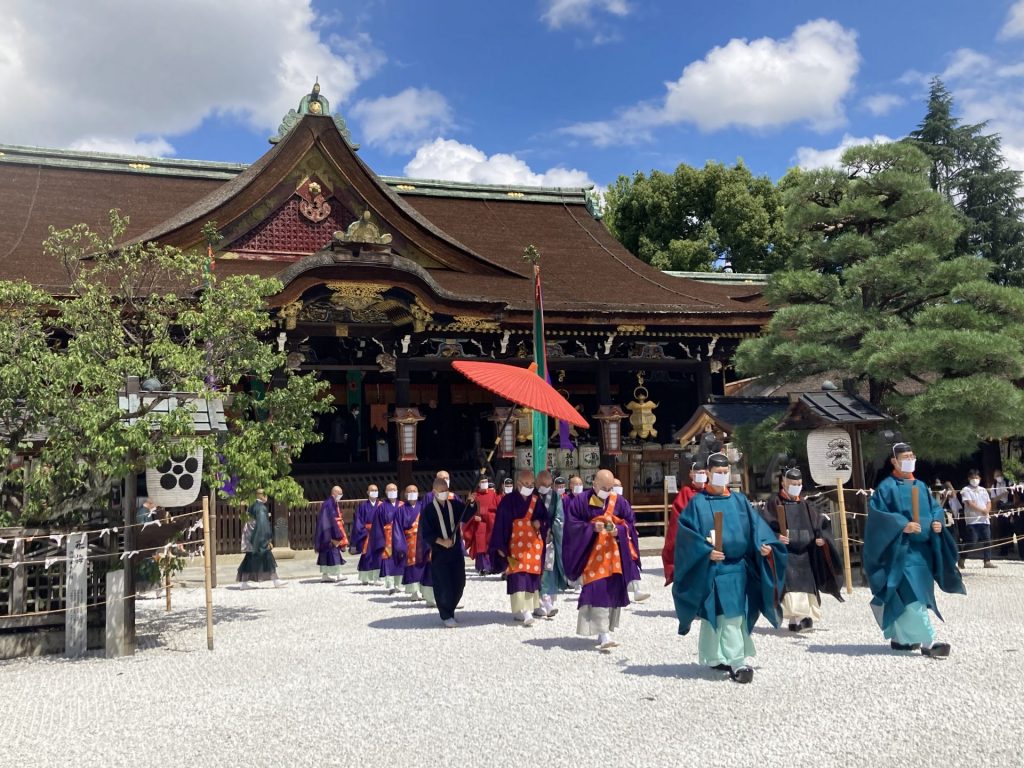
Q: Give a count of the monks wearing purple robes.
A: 9